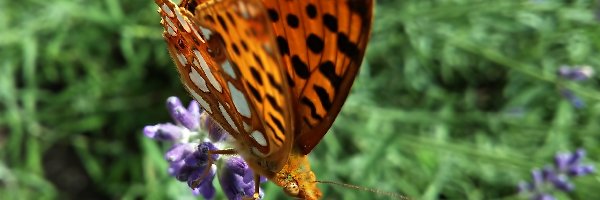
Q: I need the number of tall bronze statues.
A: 0